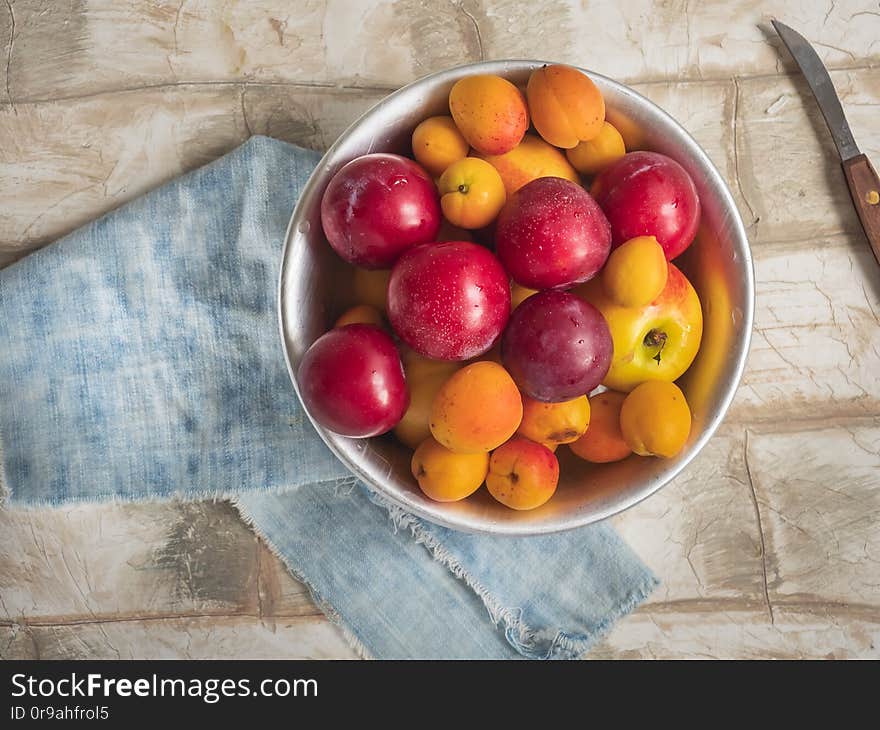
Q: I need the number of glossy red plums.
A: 6